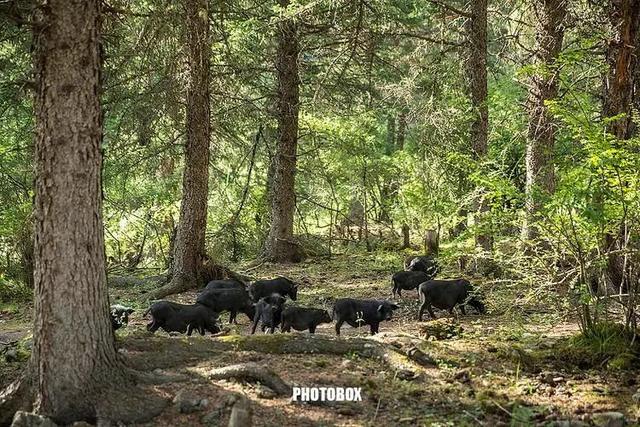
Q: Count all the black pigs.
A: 11